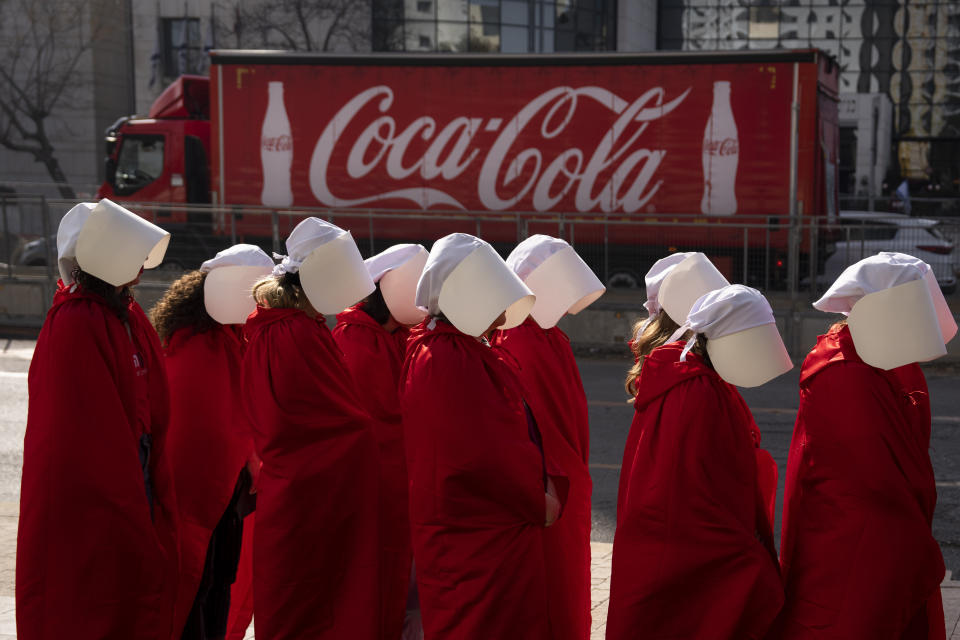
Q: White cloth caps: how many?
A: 9